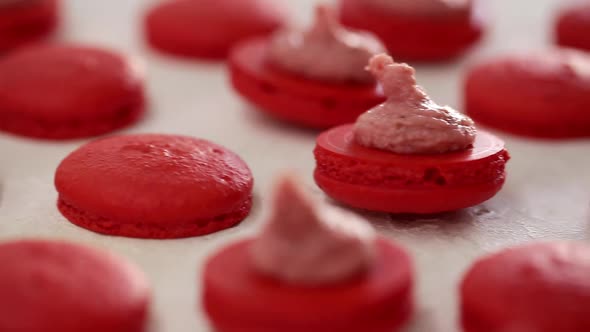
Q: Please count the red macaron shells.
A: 12